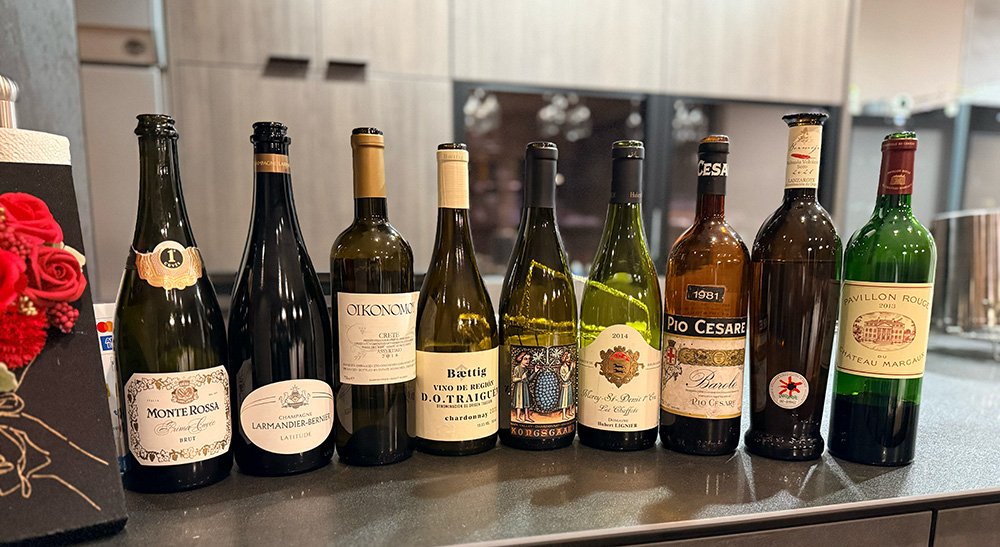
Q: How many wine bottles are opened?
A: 9